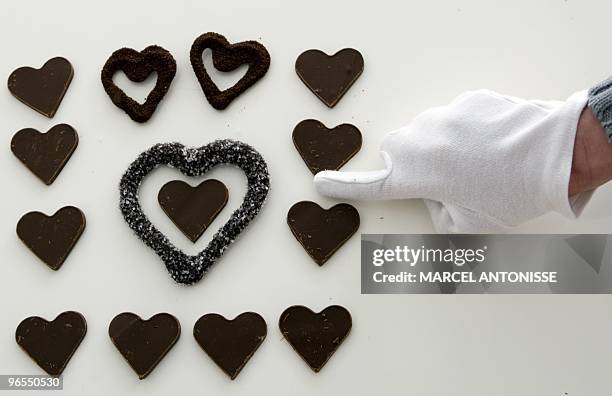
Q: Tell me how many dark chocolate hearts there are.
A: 11